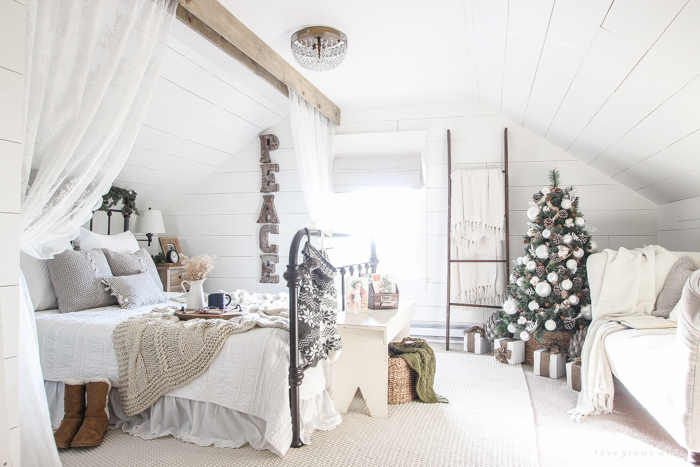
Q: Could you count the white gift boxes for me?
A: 4